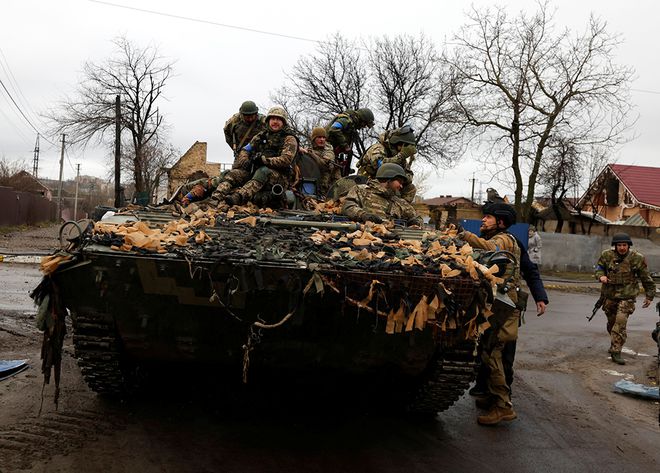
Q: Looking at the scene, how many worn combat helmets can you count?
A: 7